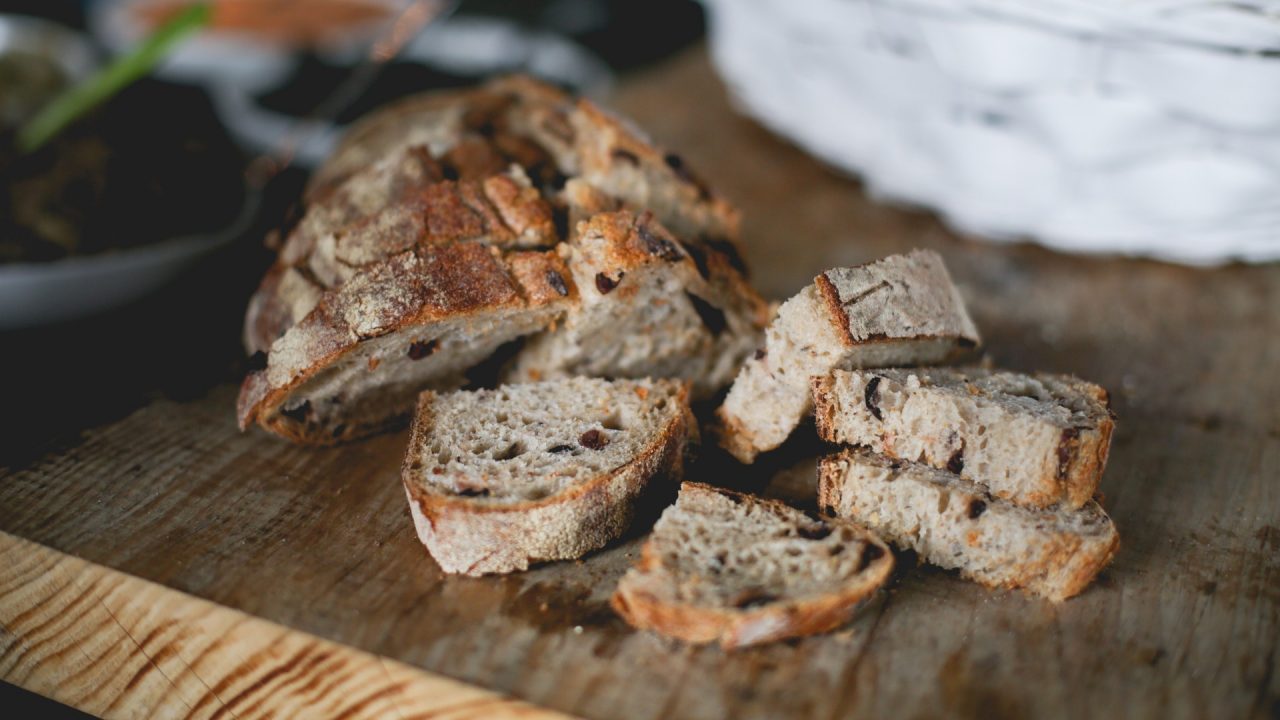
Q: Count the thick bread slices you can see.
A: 5